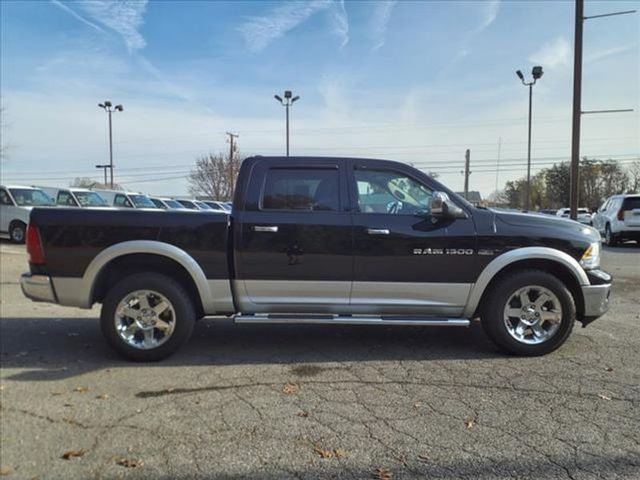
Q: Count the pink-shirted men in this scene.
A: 0